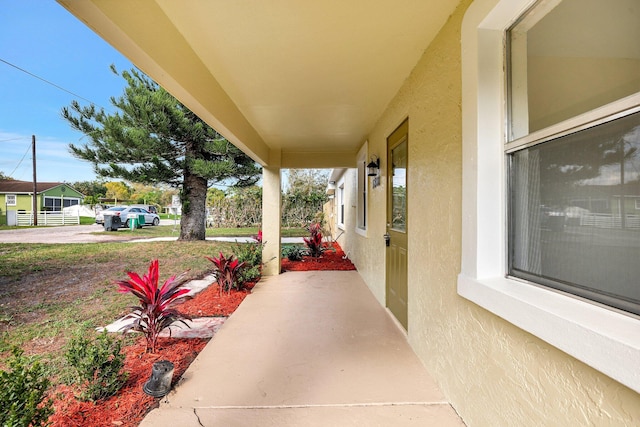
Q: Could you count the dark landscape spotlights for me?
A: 1